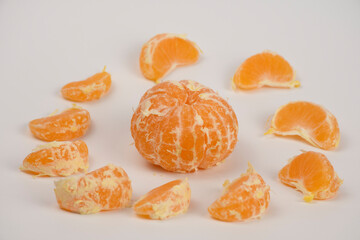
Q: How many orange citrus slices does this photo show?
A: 10